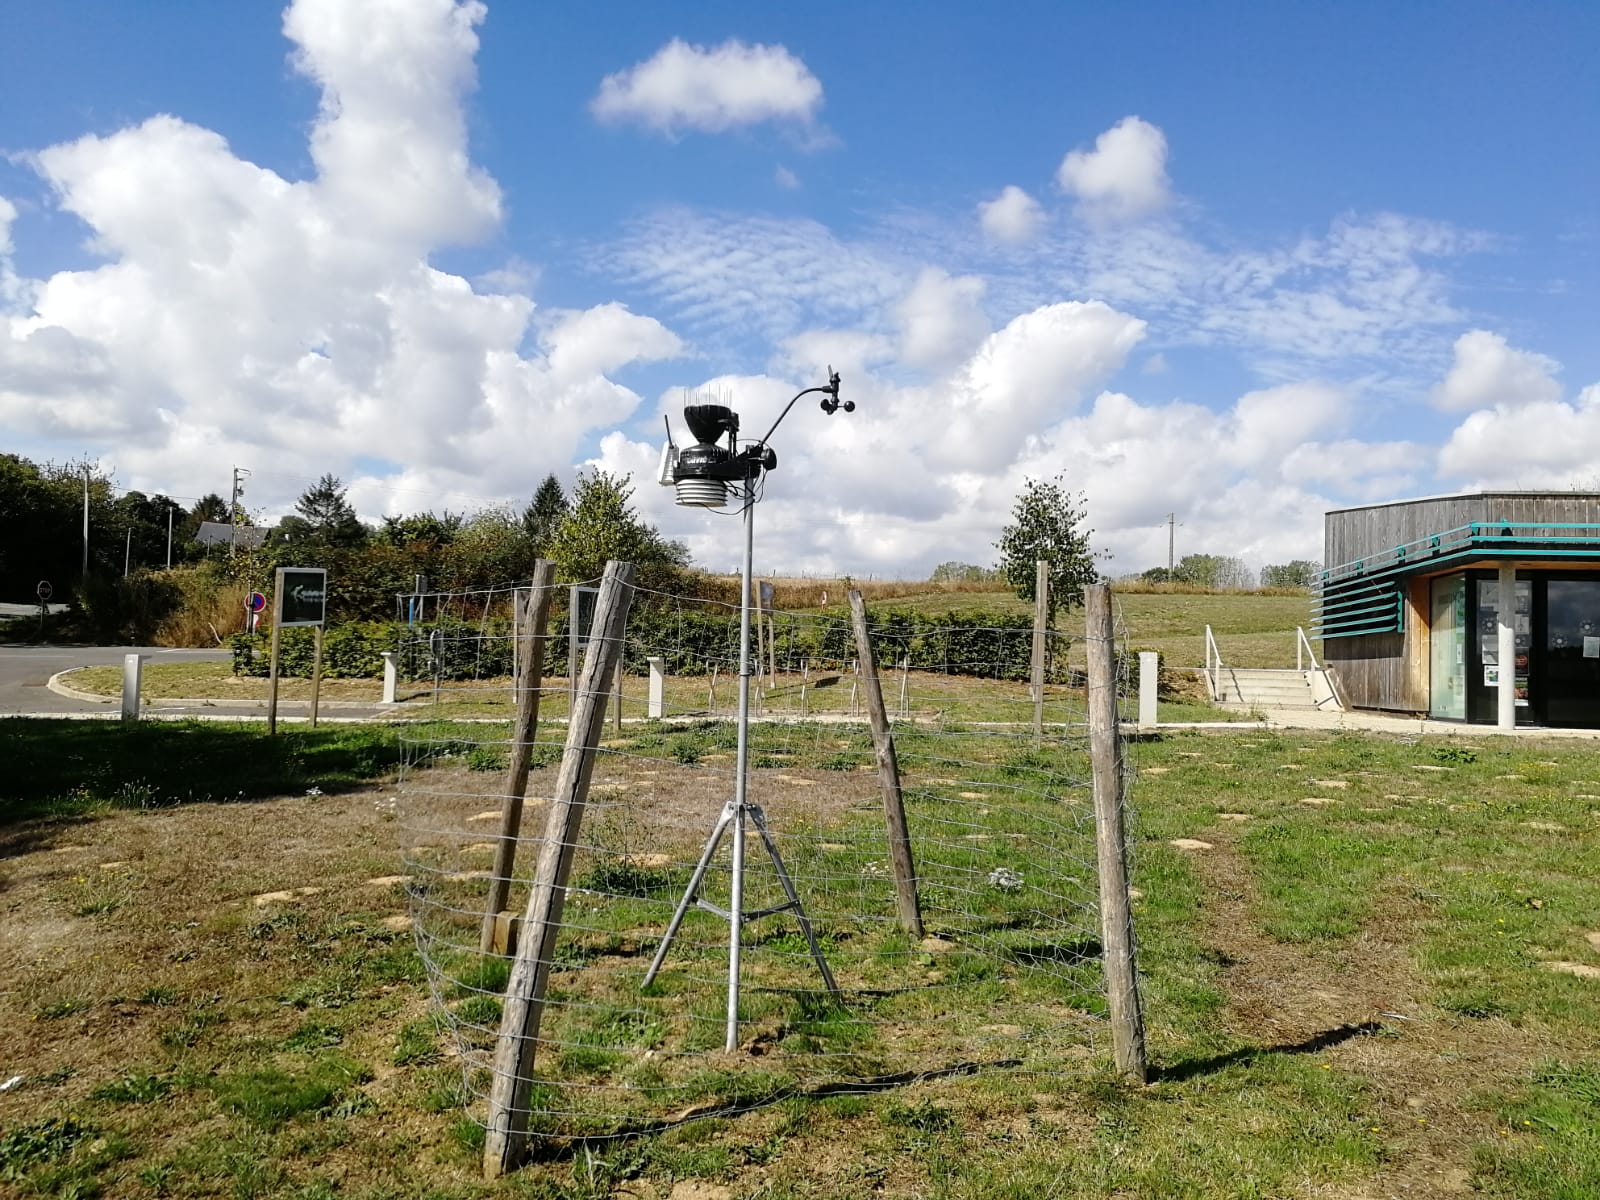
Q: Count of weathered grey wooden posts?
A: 4